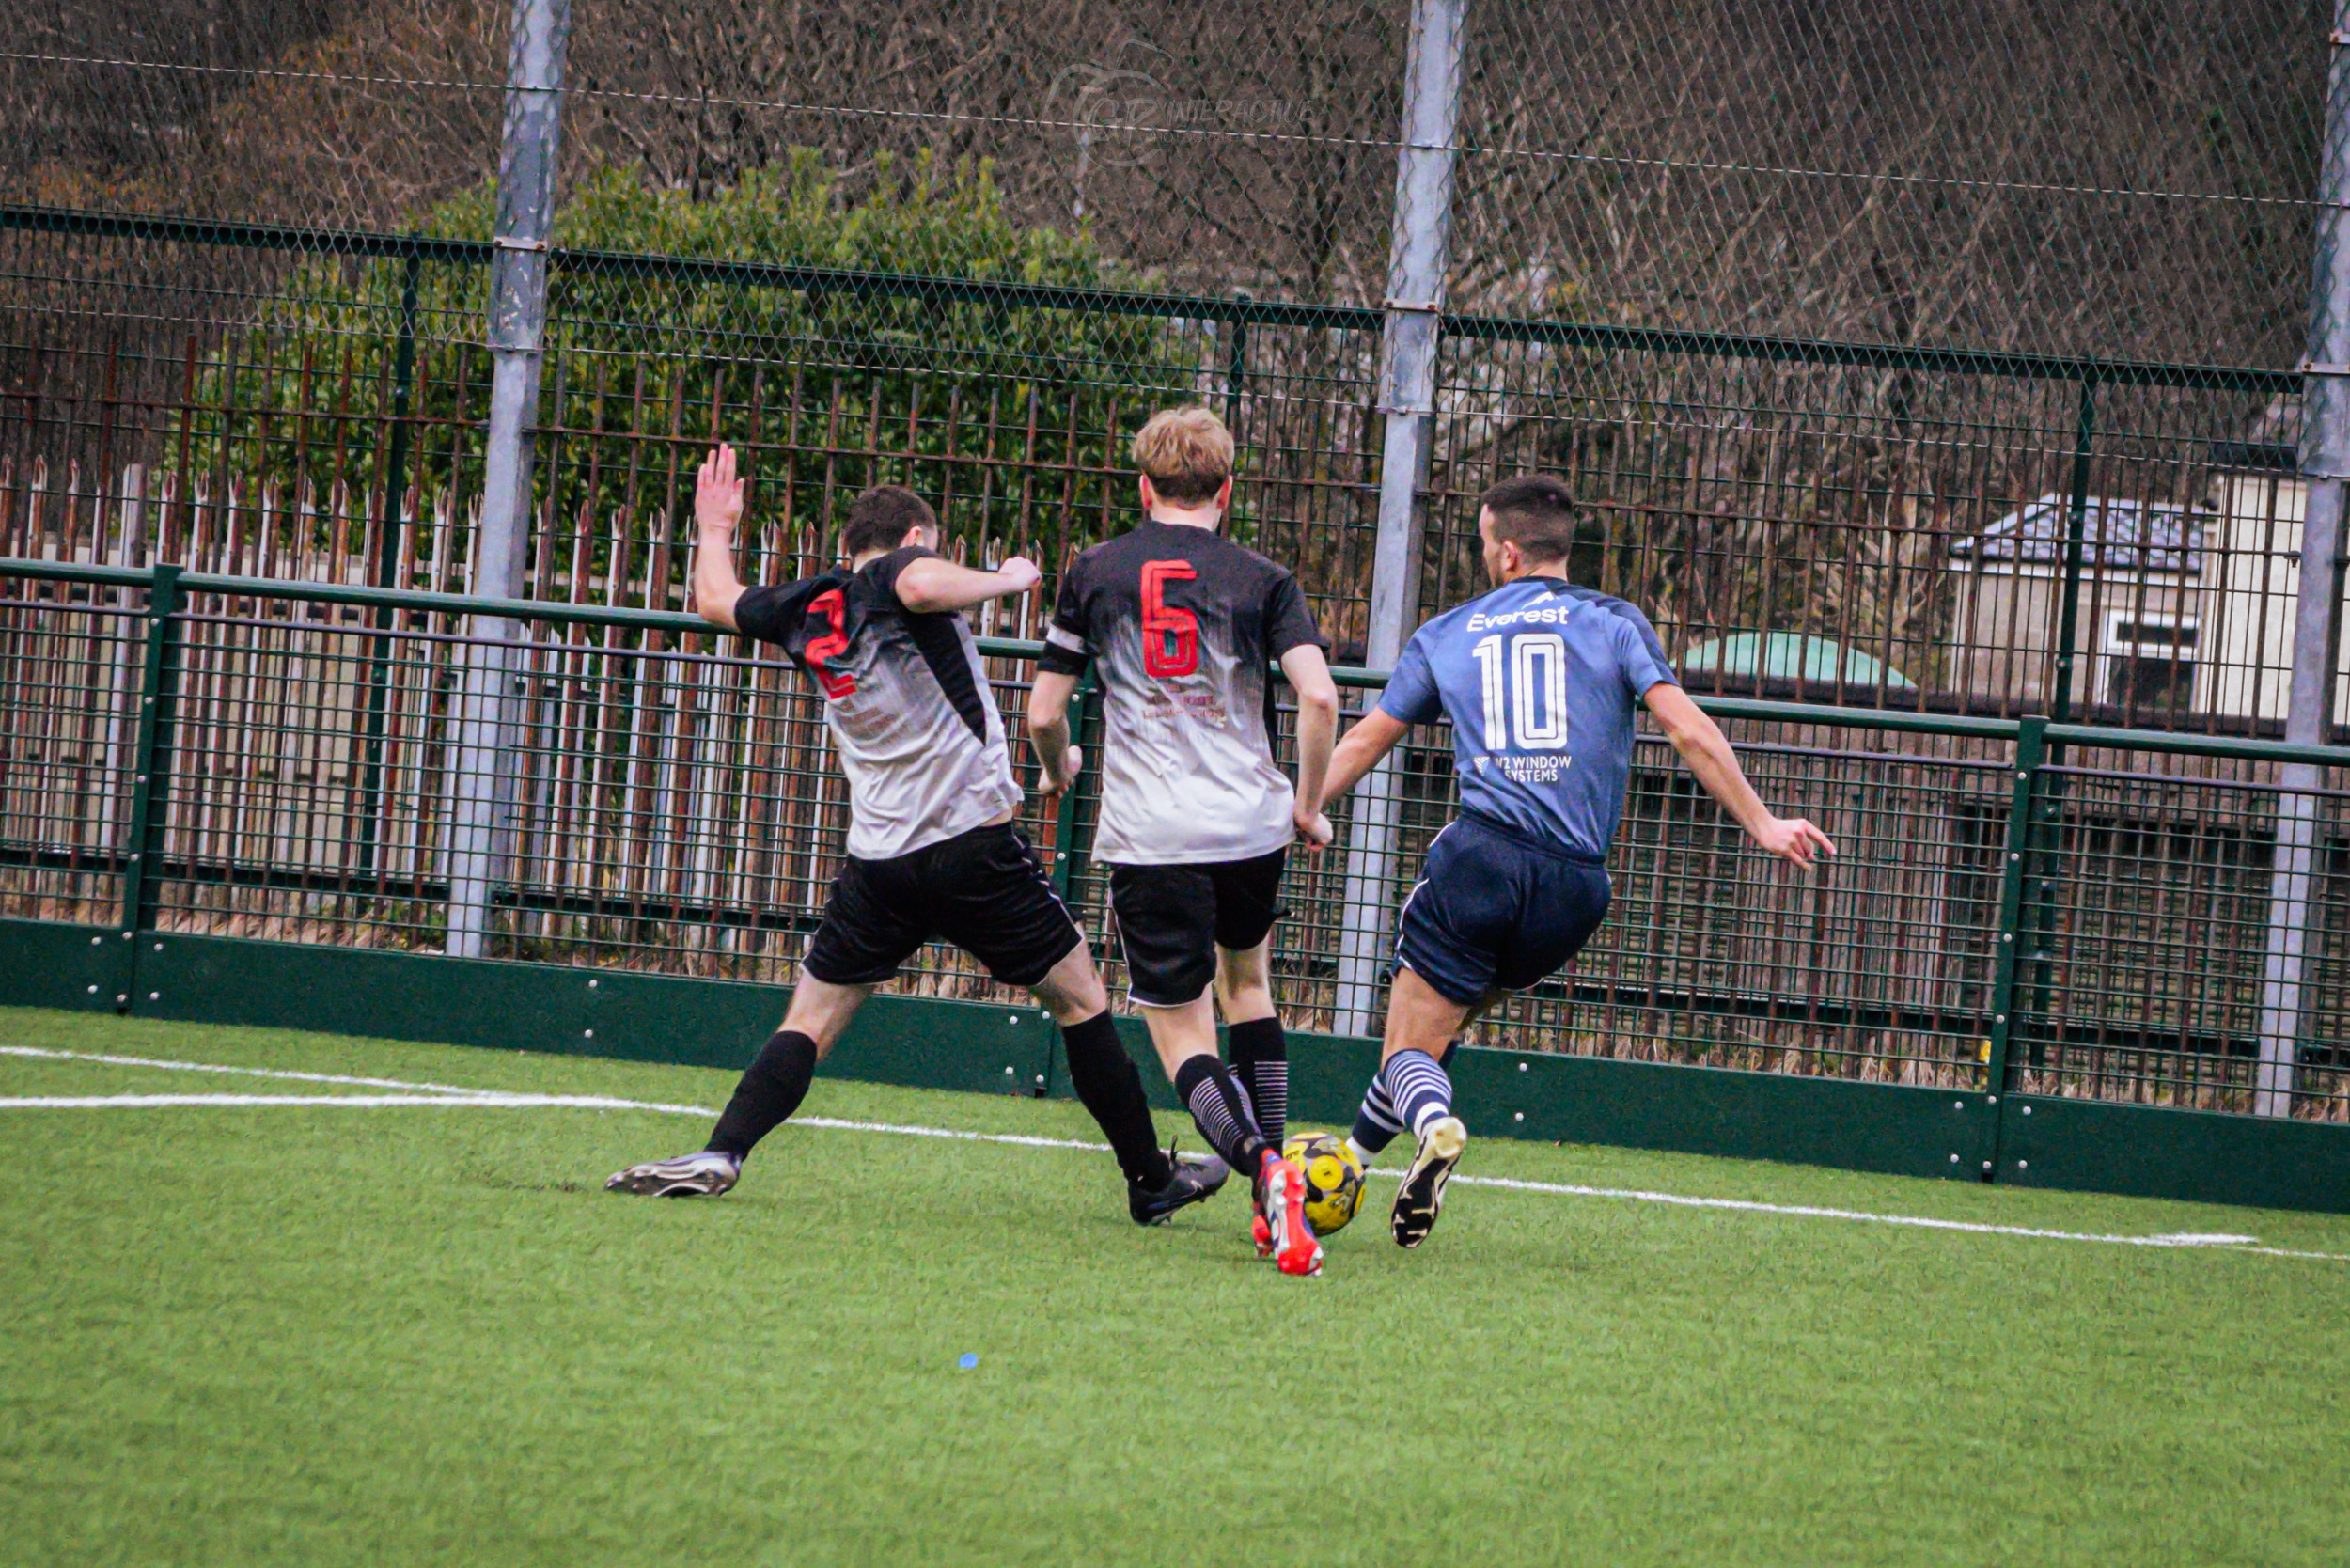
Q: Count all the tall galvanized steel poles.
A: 3